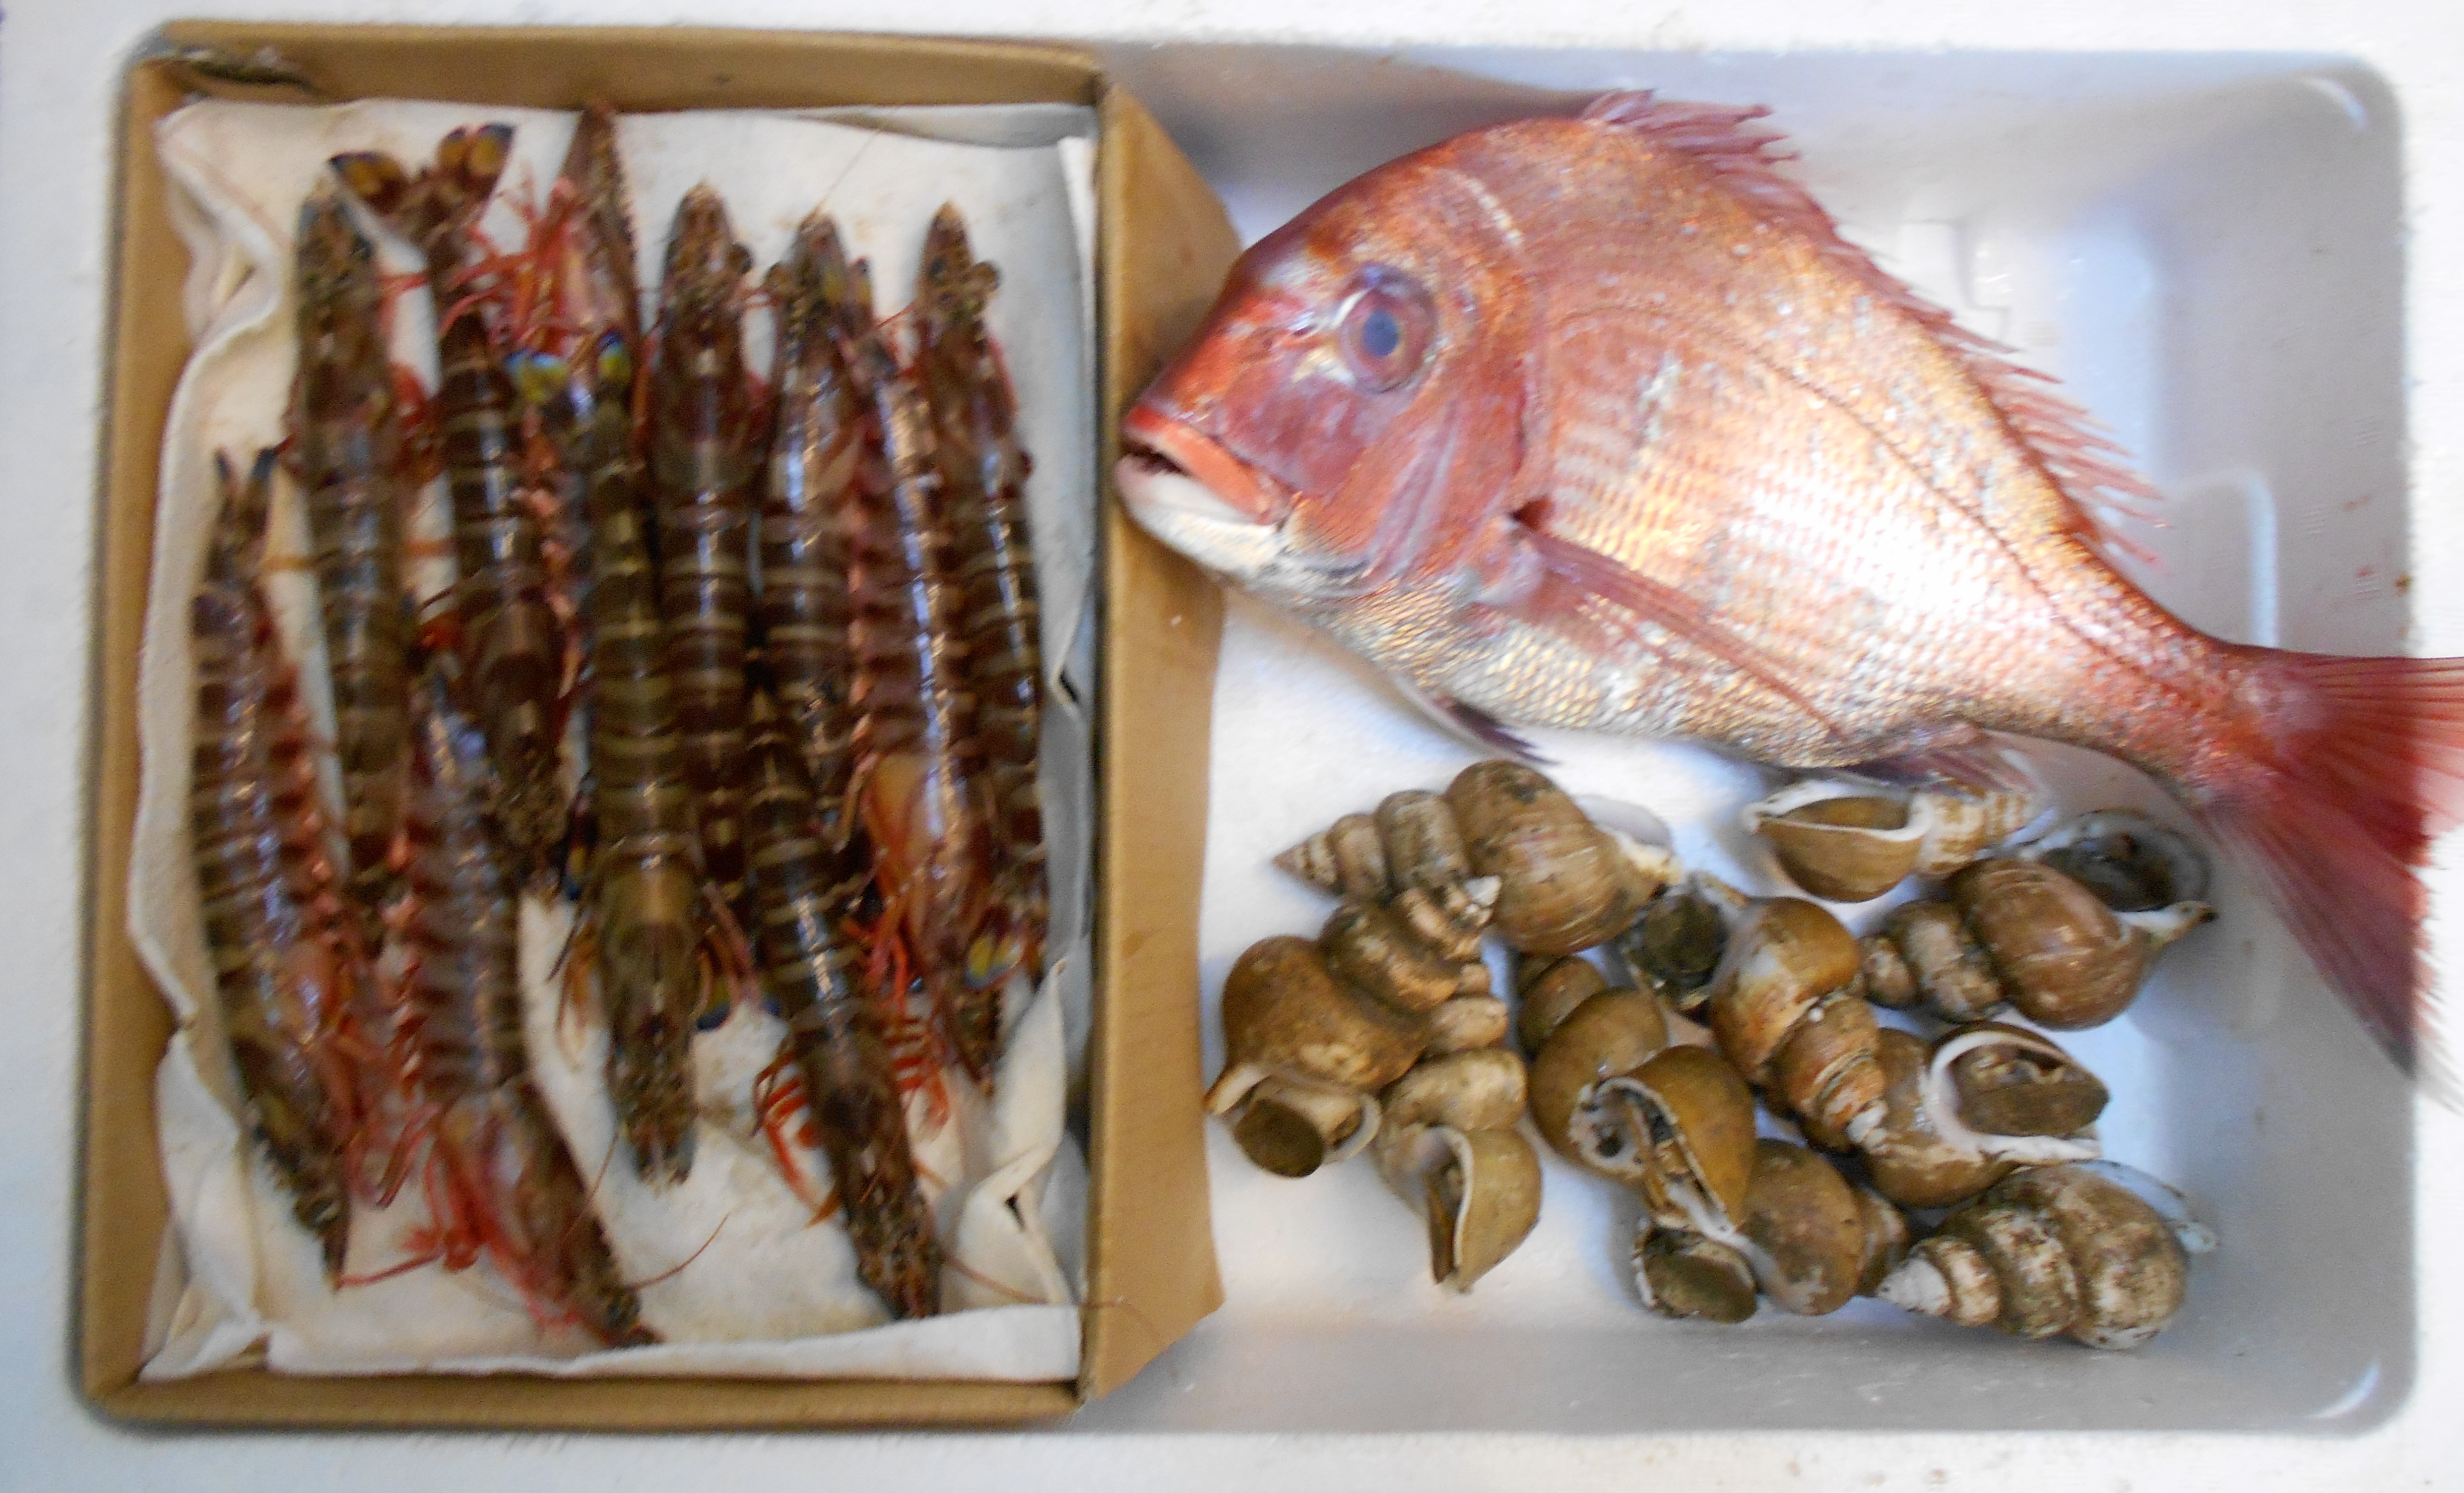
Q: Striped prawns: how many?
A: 11